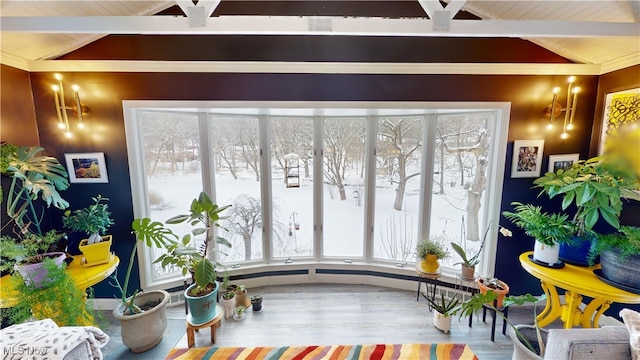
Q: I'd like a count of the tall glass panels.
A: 6